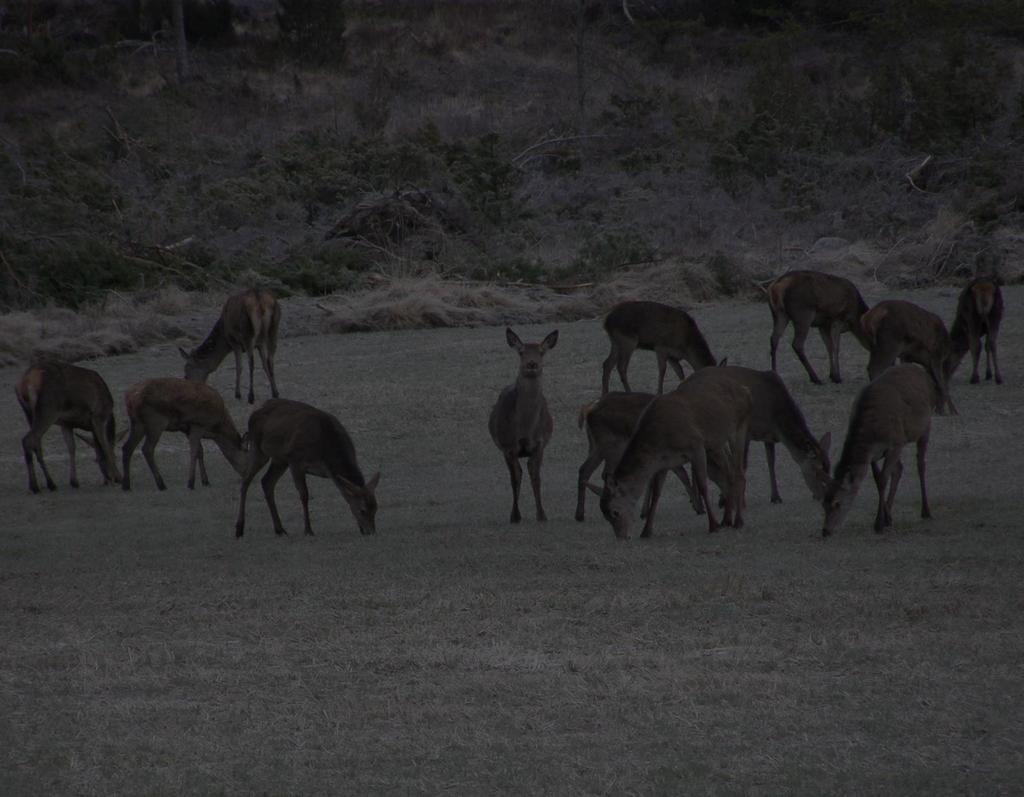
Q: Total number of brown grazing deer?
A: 12